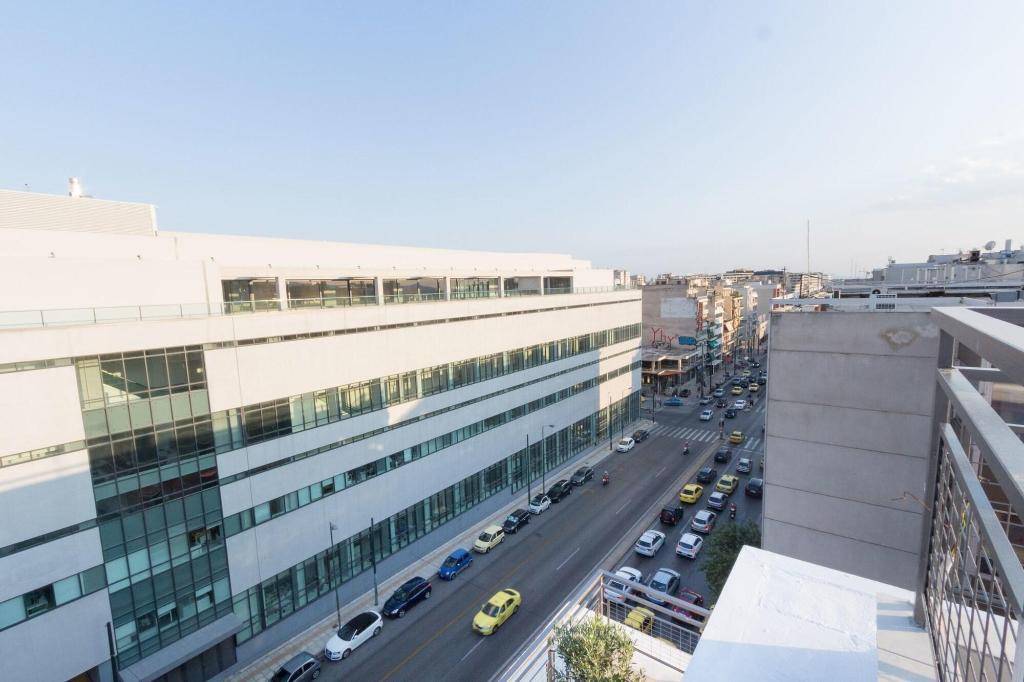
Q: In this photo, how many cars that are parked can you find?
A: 11